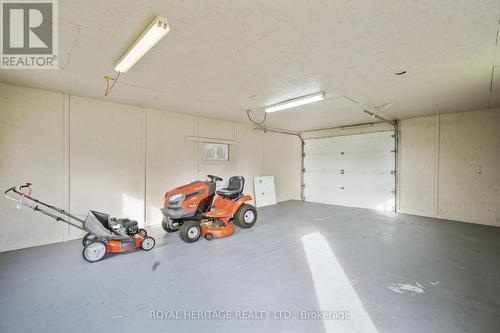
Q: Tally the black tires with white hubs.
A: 4